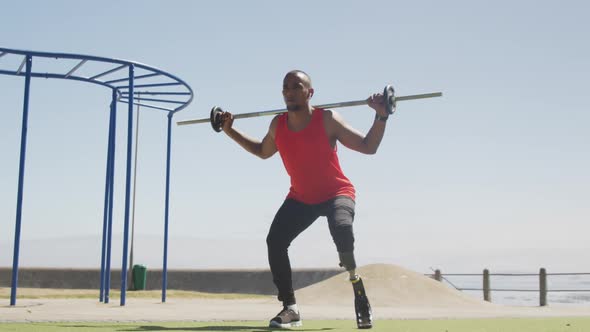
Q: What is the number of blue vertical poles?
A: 5